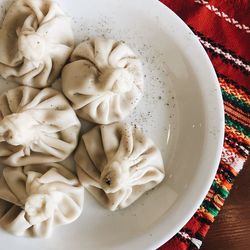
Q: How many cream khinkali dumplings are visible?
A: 5